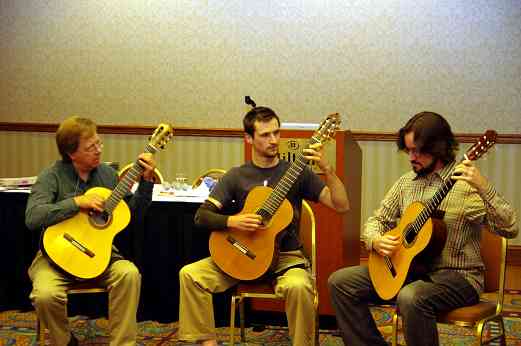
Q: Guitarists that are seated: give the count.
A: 3